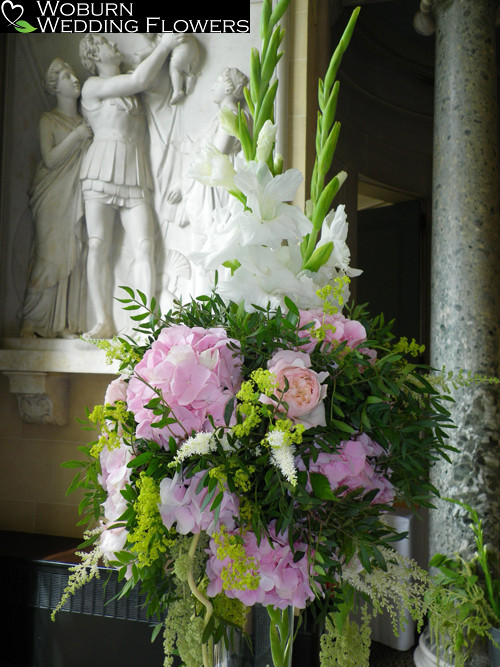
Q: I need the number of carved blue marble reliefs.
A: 0